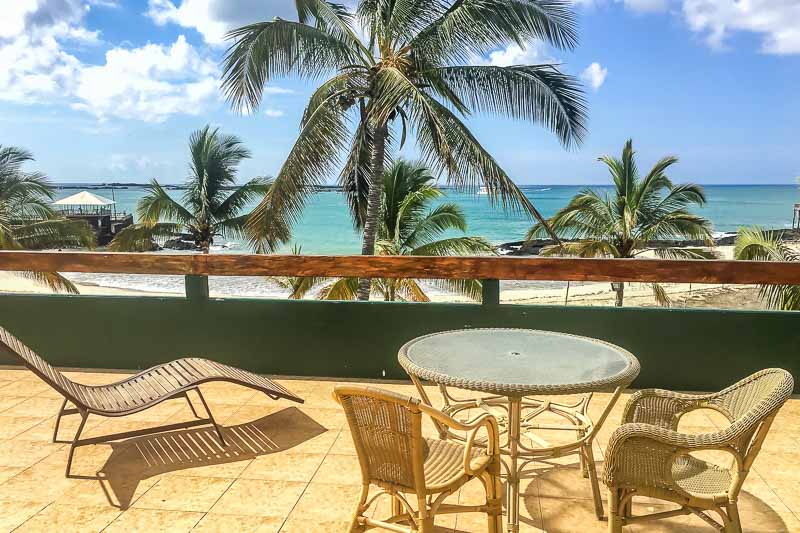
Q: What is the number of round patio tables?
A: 1